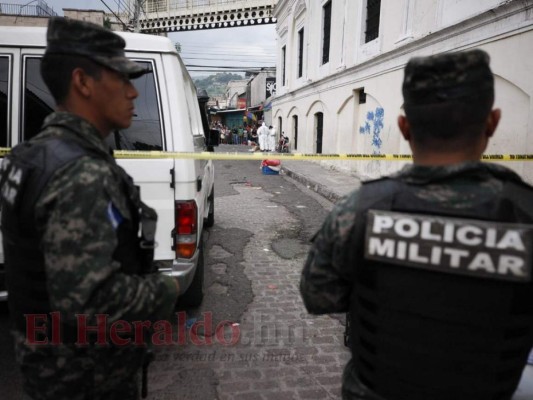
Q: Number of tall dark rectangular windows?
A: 4